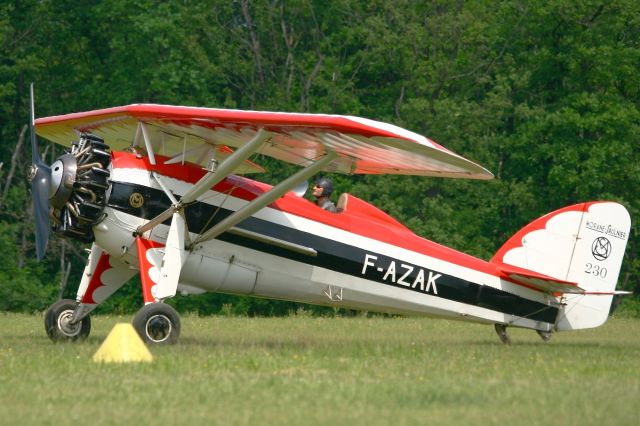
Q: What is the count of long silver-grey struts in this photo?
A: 2